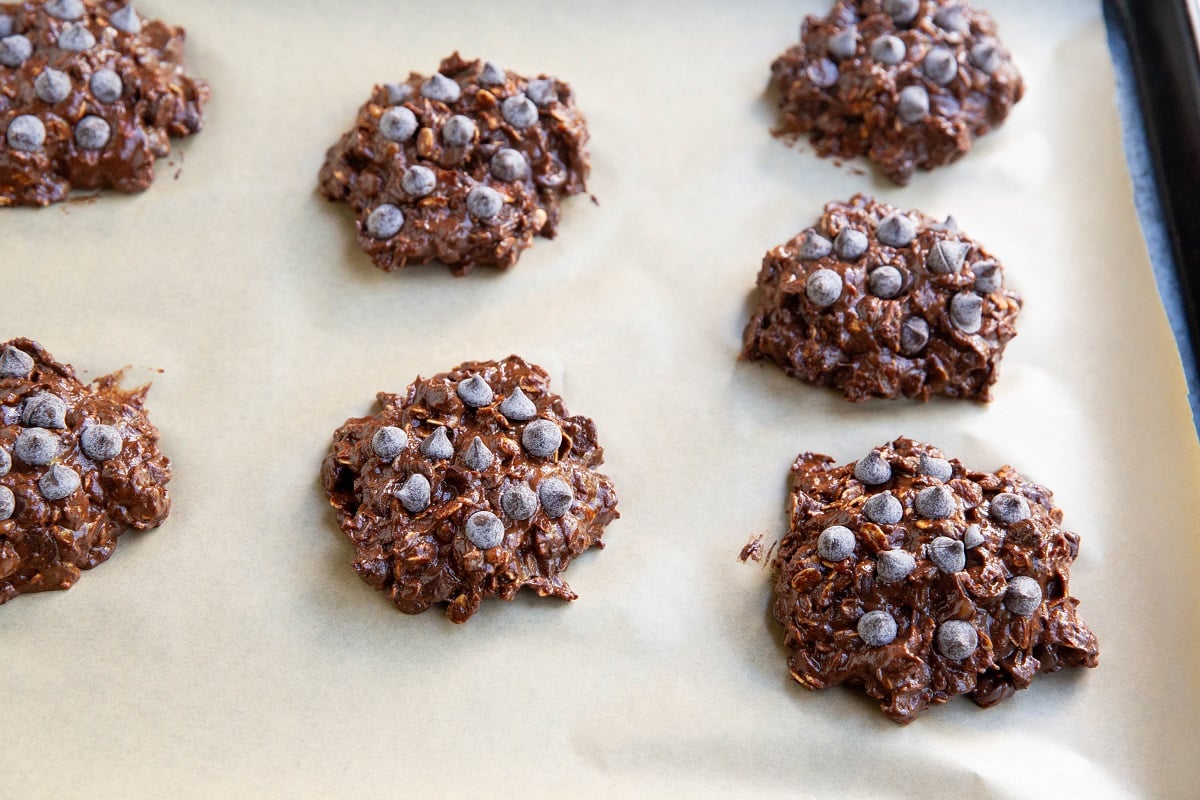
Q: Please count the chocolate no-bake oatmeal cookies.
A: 7